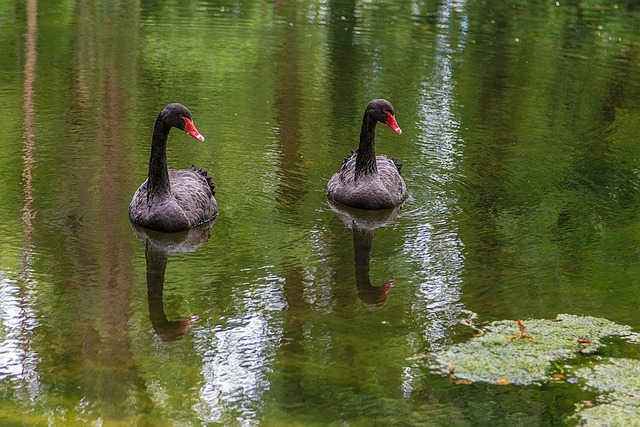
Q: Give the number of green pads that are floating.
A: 2